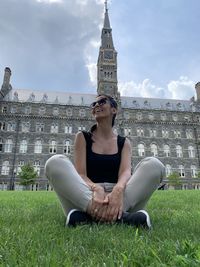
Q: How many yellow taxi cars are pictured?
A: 0